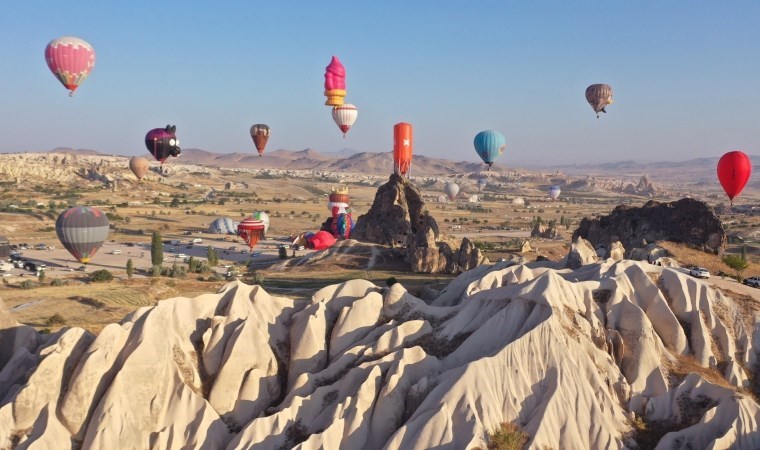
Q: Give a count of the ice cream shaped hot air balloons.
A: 1